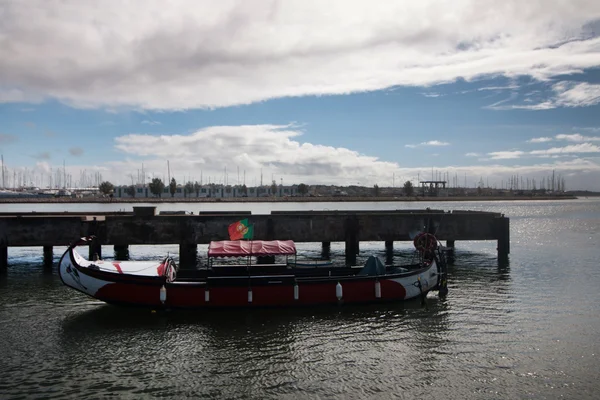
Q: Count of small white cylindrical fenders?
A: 6